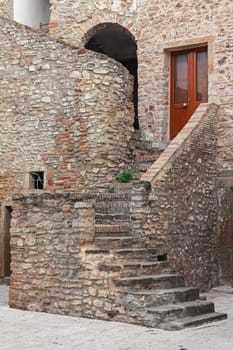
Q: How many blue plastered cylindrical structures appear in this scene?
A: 0